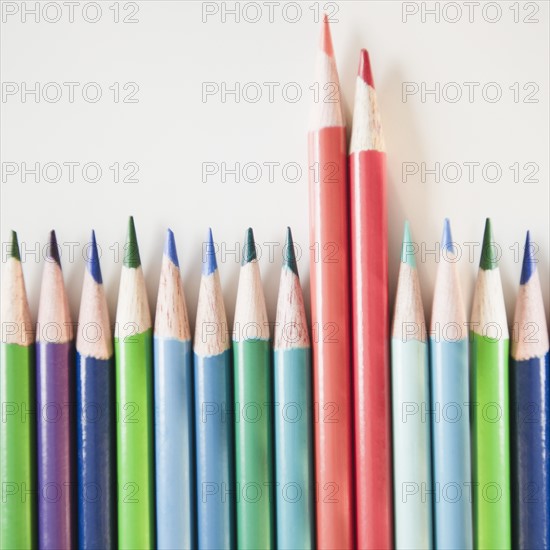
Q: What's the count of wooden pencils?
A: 14